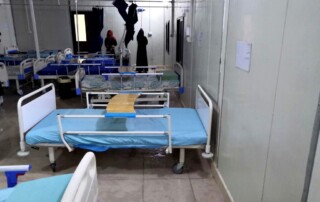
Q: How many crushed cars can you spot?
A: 0